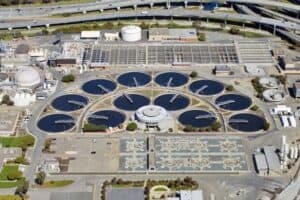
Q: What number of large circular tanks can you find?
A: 12